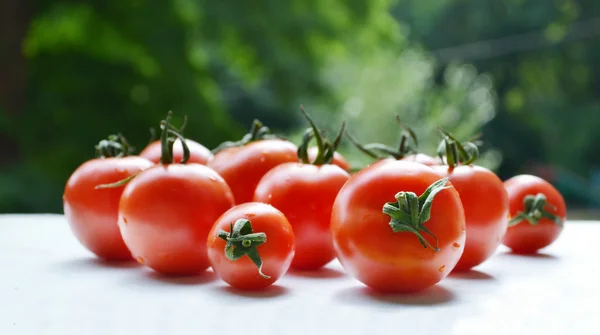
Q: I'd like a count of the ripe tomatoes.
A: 11